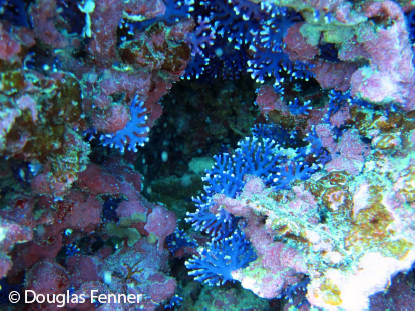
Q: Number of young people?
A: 0